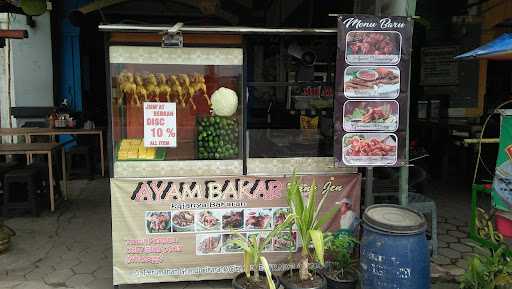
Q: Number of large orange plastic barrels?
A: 0